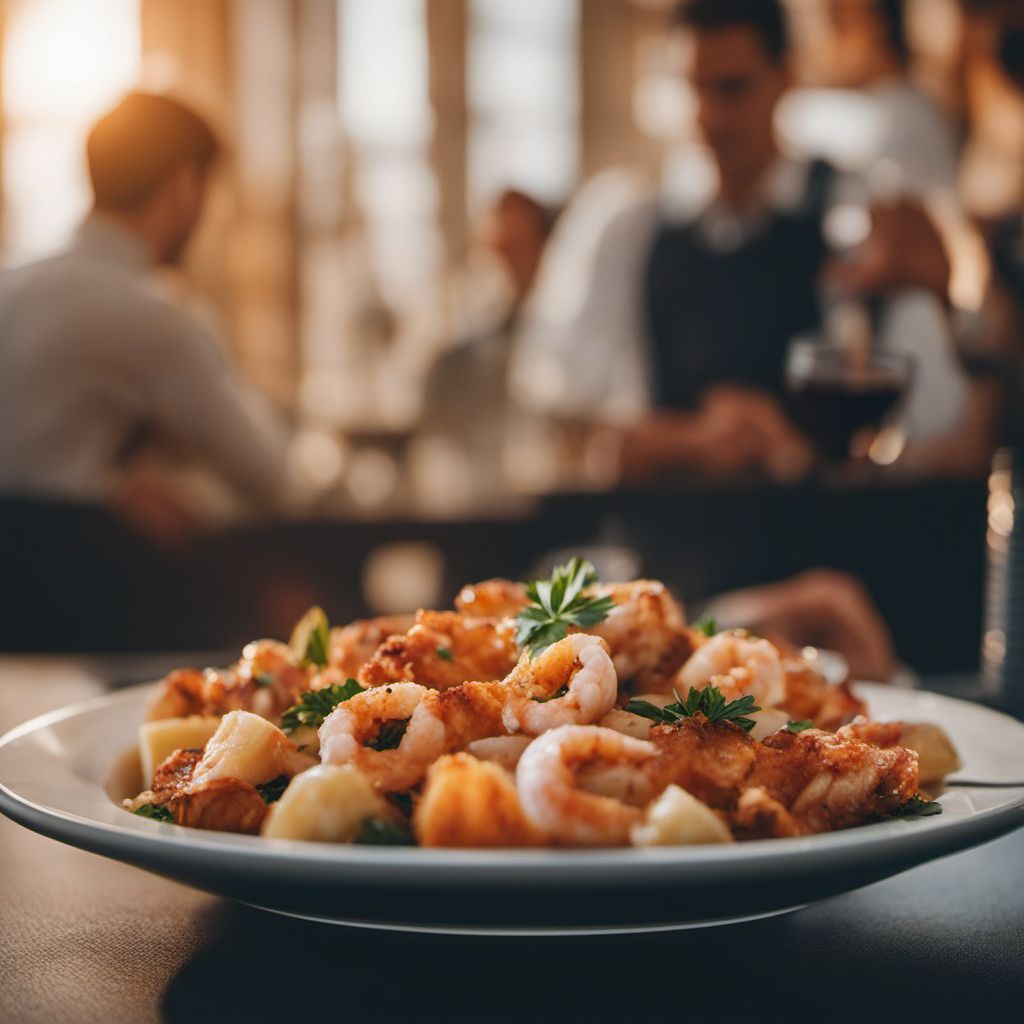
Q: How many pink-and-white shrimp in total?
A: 4